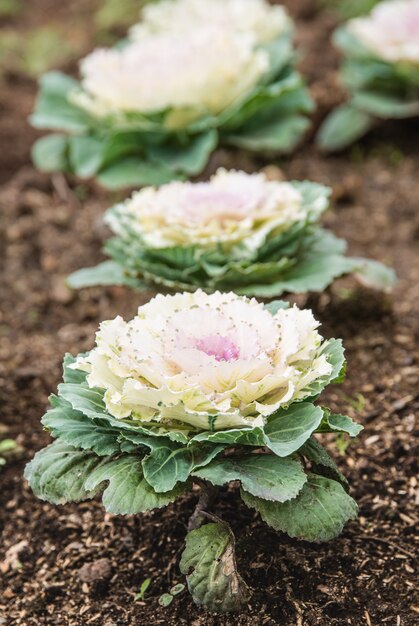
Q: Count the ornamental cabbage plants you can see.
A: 5